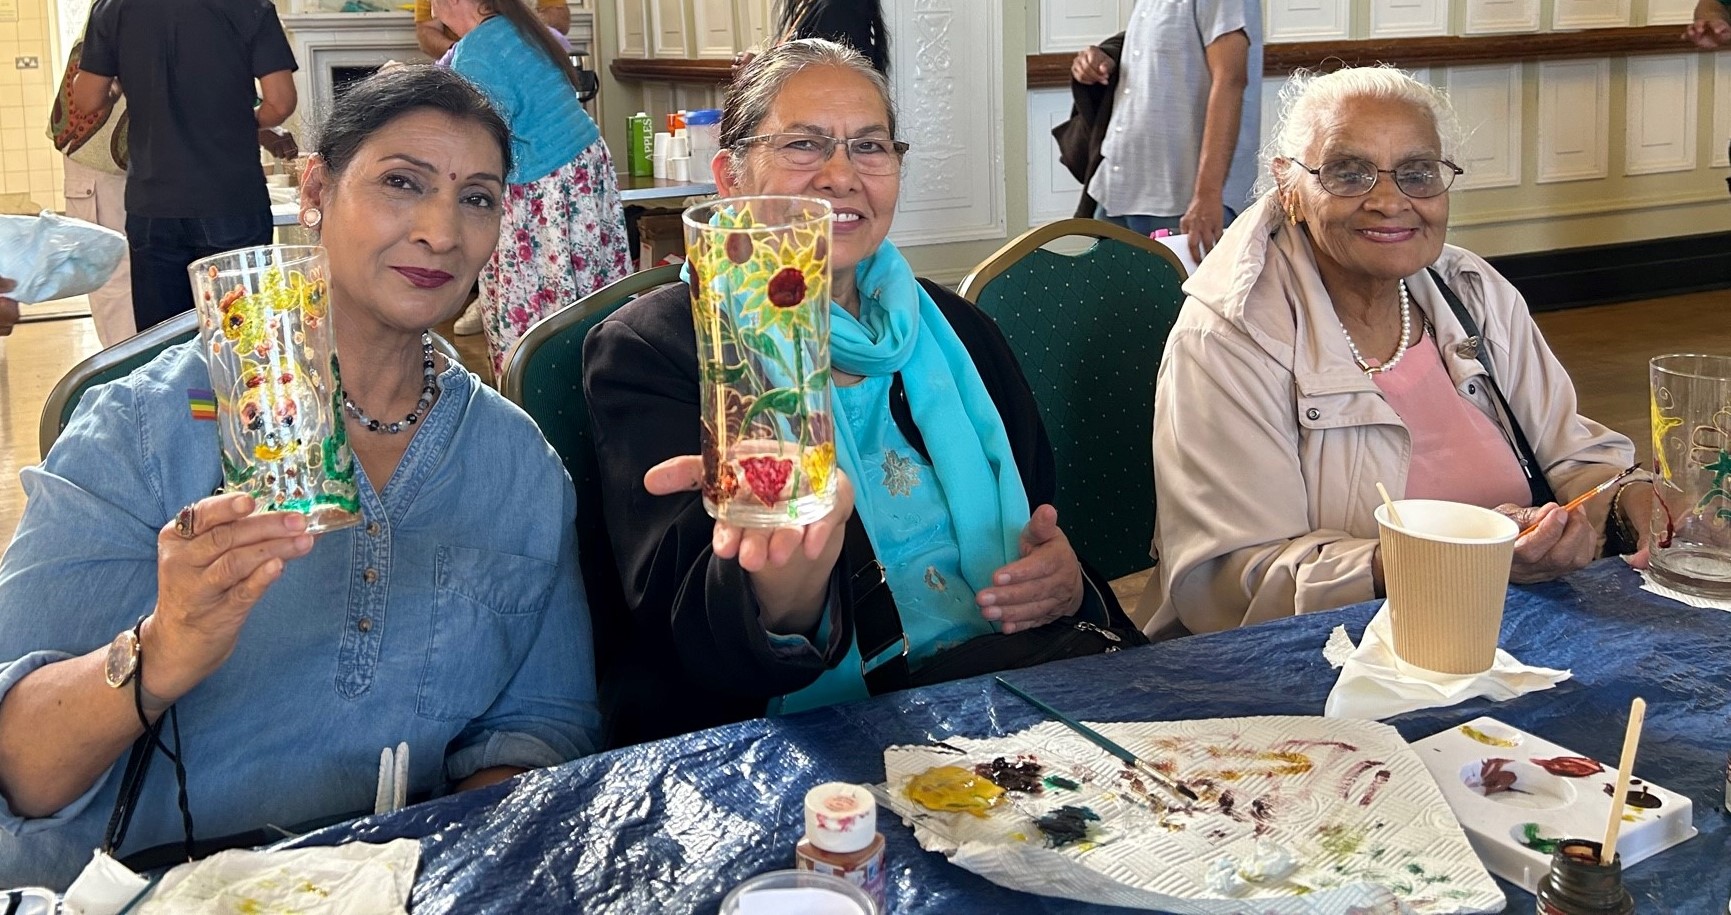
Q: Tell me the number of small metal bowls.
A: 0